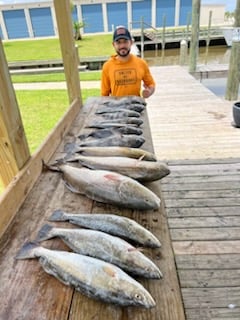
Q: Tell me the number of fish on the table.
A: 12